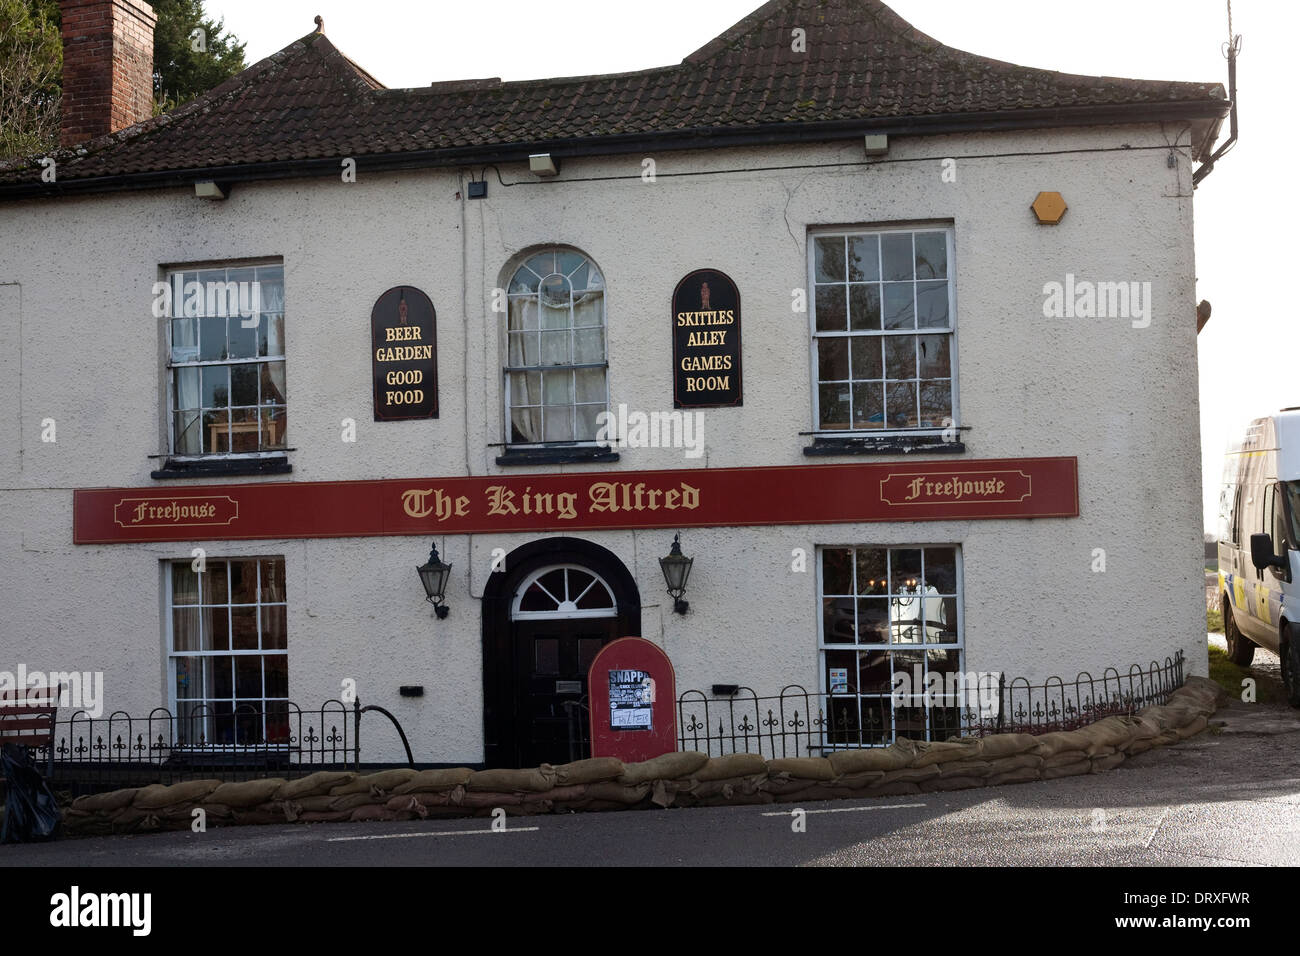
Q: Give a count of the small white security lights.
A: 3